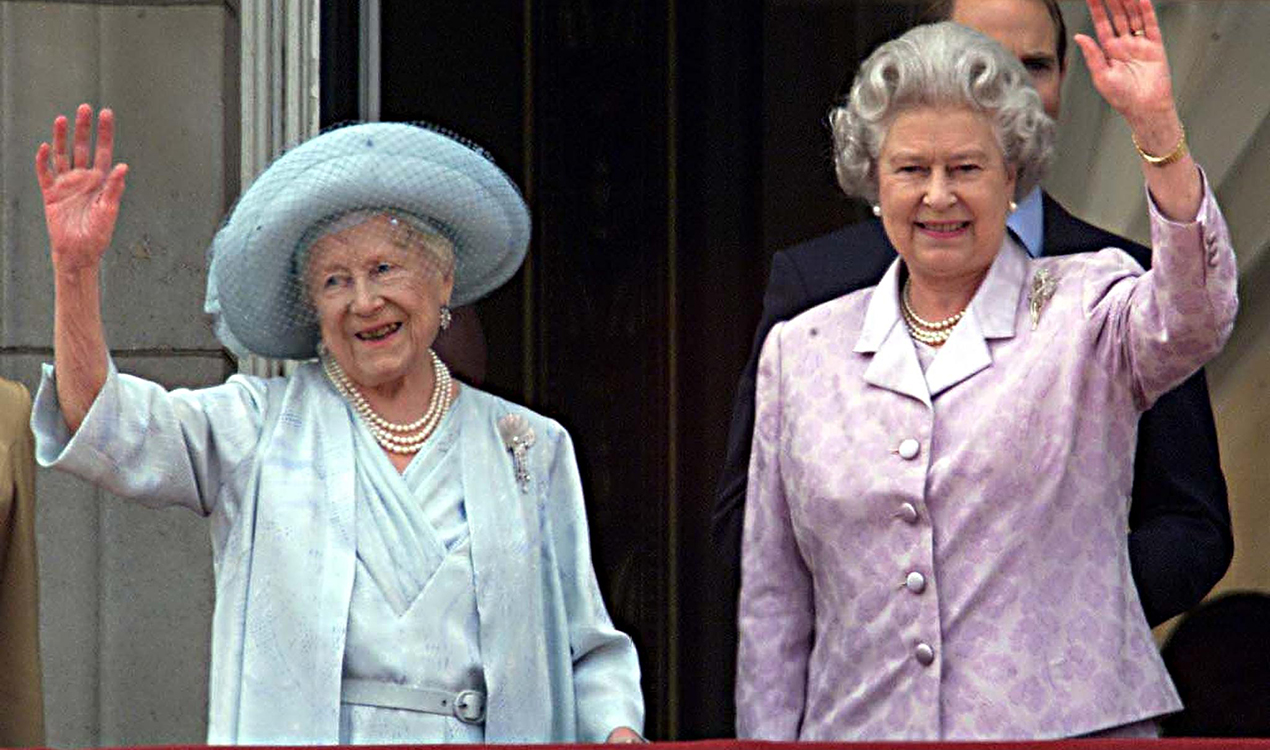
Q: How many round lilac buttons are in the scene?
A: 4